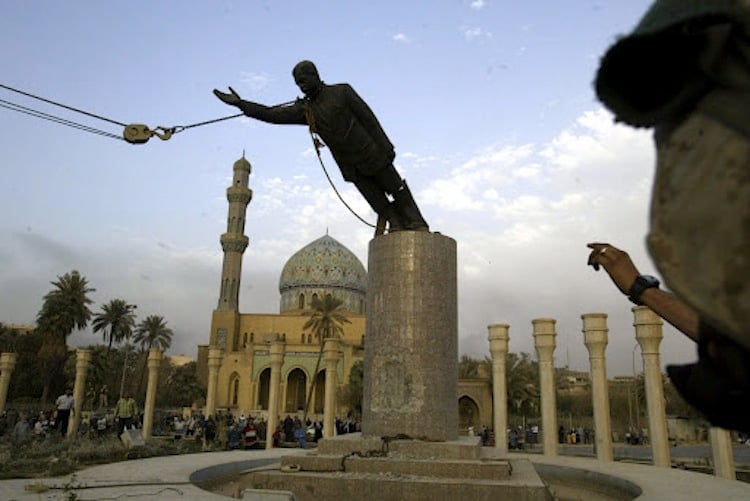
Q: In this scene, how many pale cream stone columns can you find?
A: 11